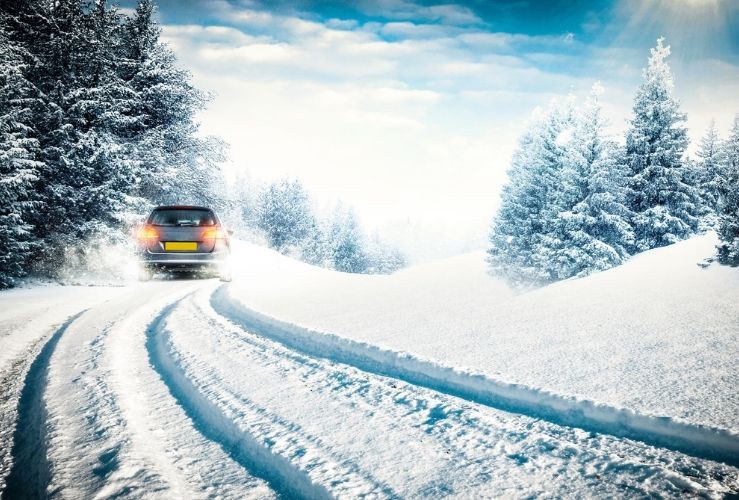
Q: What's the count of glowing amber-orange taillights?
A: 2